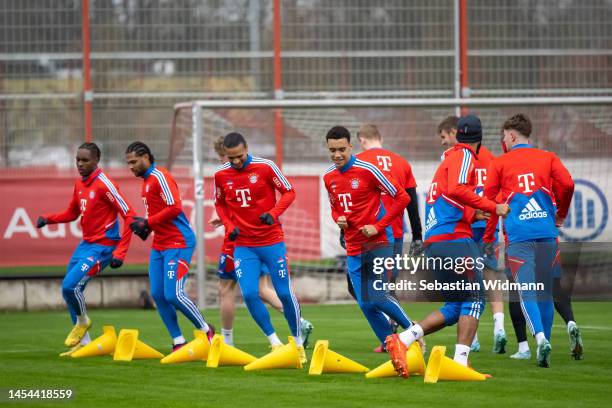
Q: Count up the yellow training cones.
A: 8